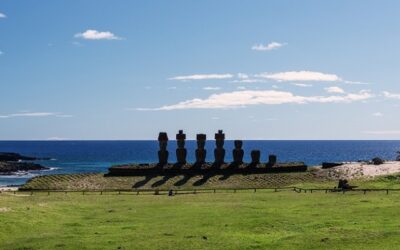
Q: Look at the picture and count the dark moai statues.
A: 7